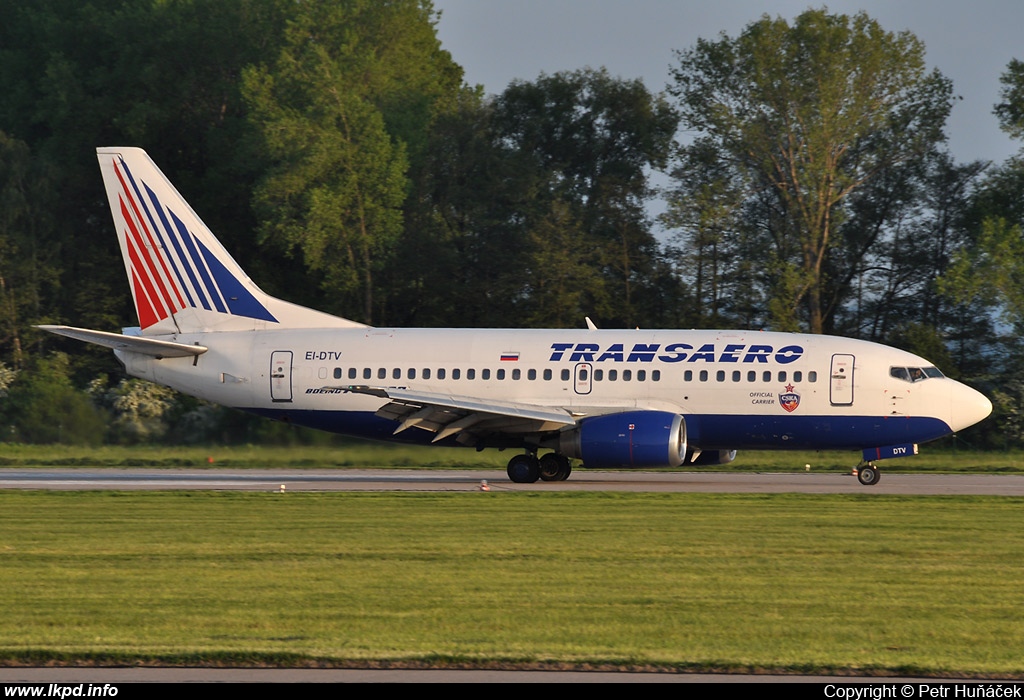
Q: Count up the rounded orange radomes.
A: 0